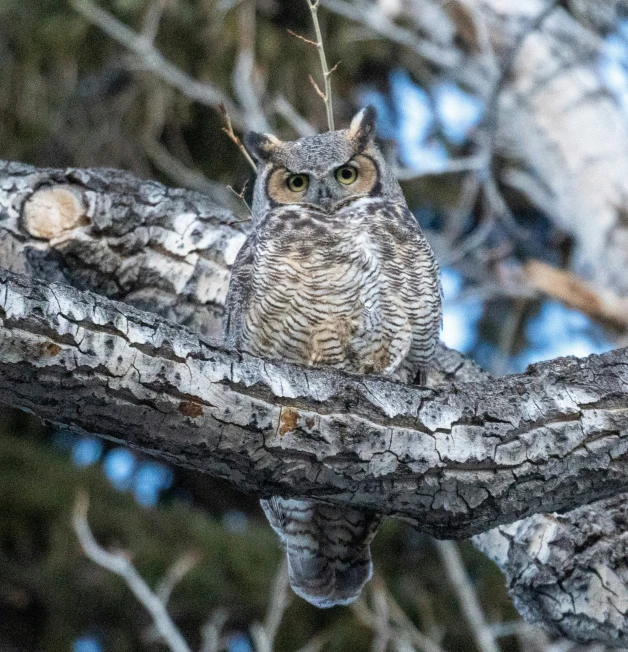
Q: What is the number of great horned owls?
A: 1